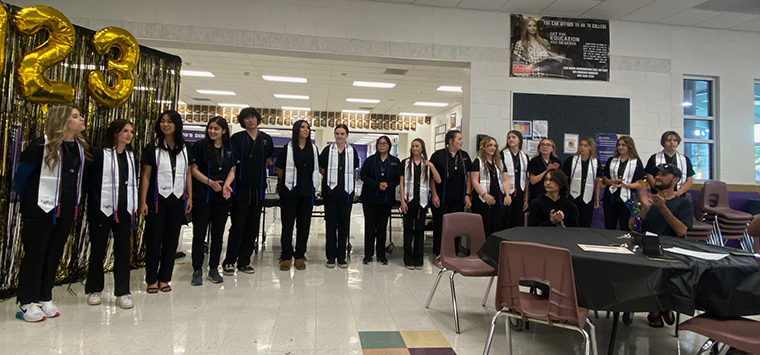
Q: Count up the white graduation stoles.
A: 11